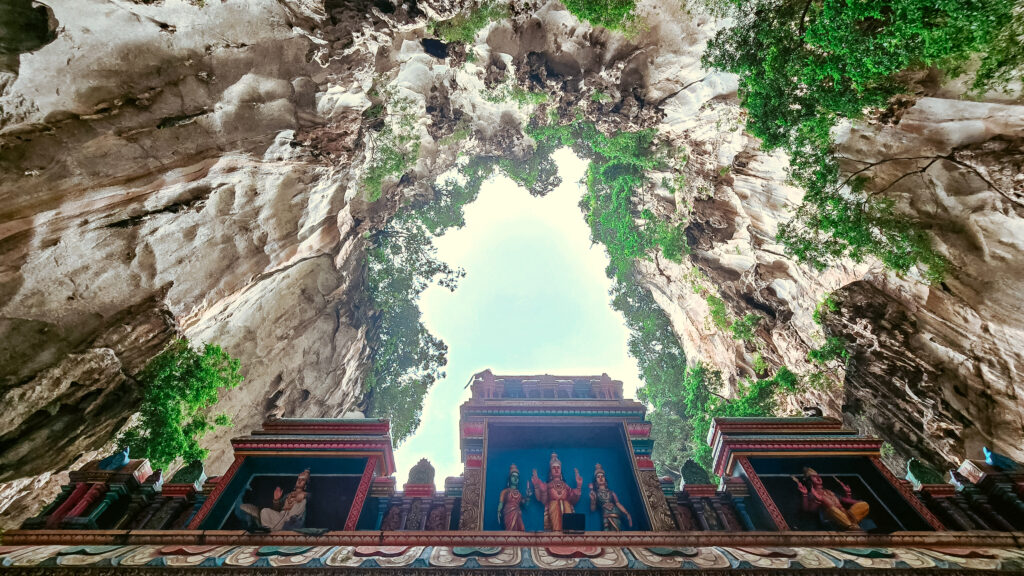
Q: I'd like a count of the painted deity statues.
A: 5